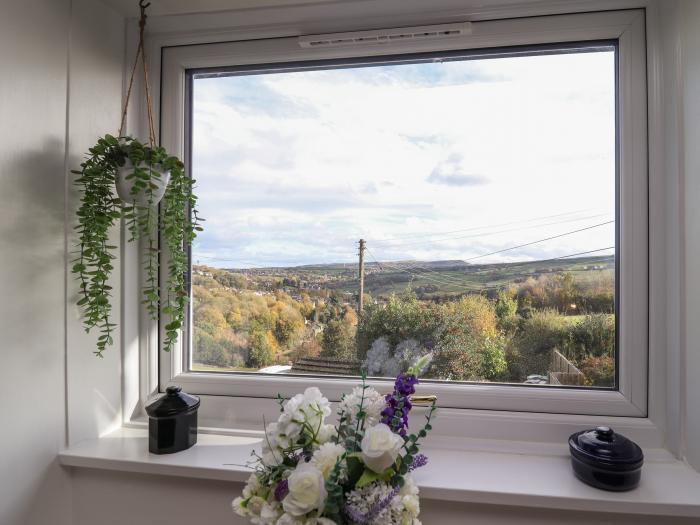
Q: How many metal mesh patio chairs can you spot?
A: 0